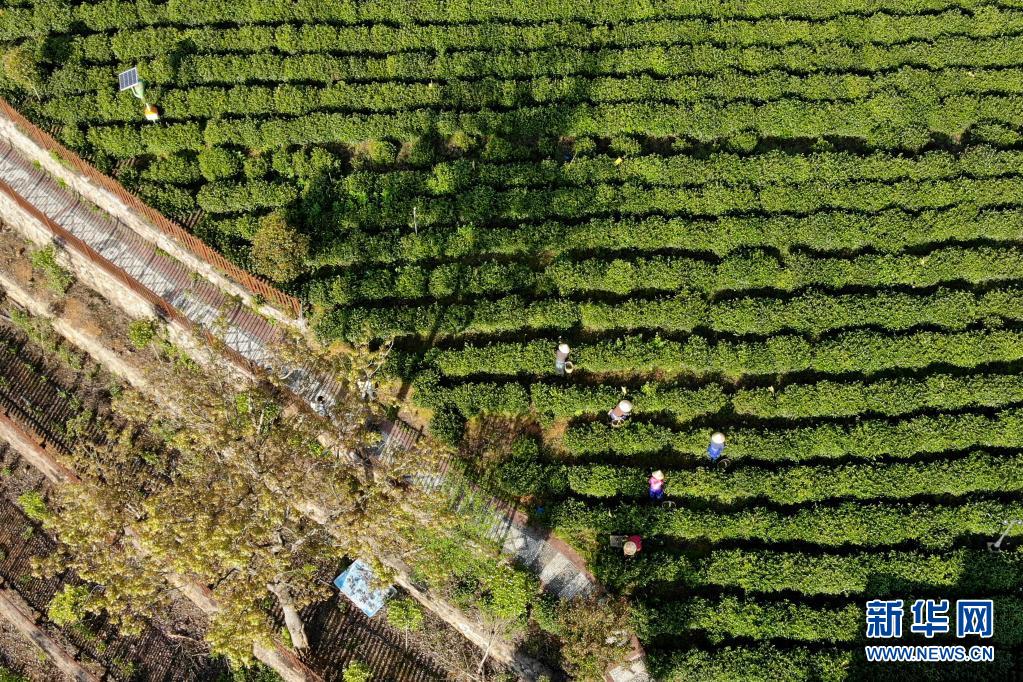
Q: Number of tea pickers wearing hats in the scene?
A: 5